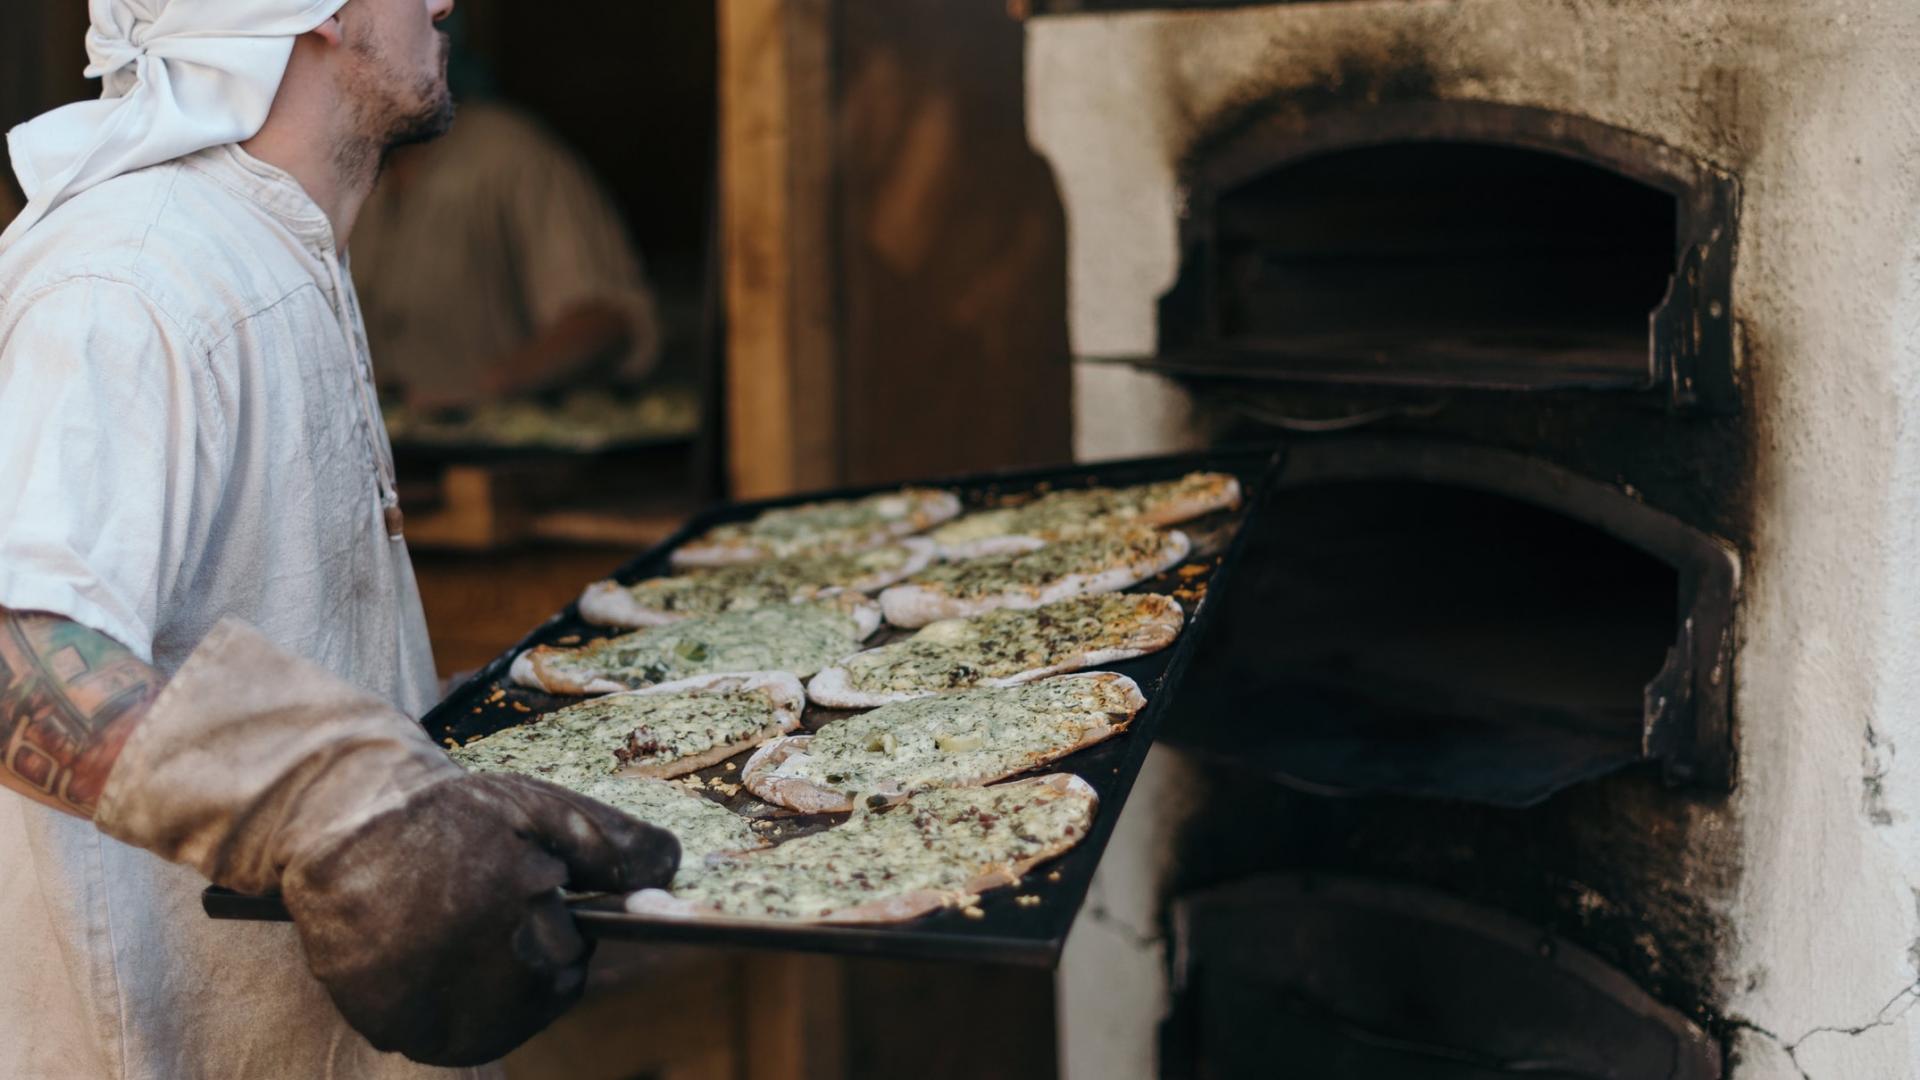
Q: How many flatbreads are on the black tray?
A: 10